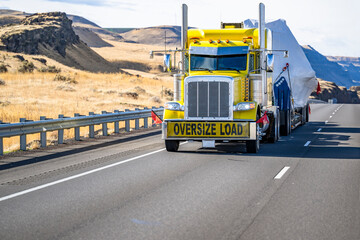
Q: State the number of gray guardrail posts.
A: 13